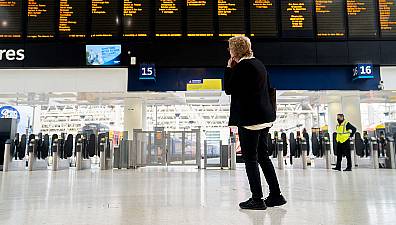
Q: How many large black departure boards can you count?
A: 13